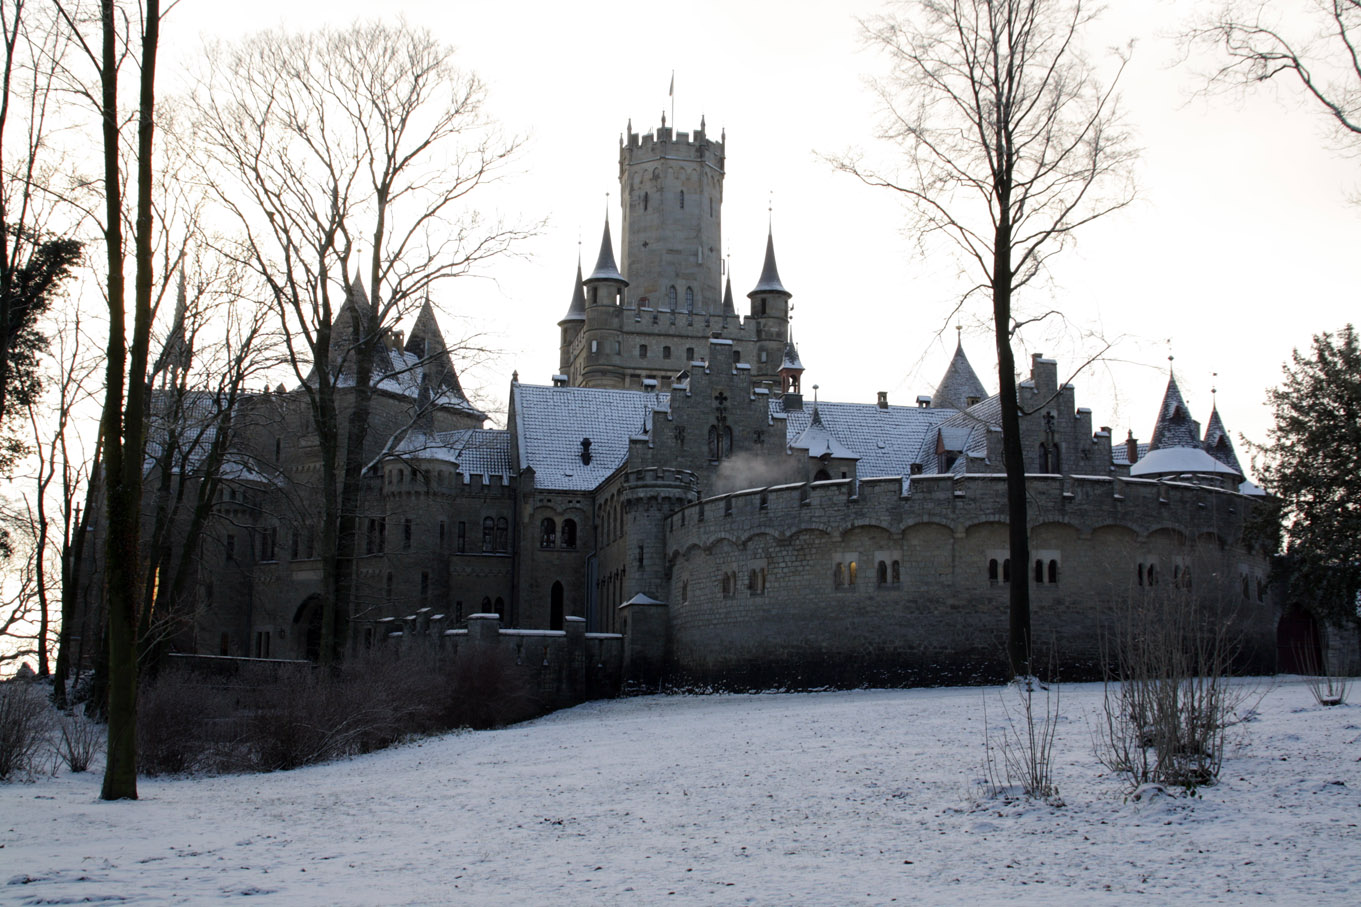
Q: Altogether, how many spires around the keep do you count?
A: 4